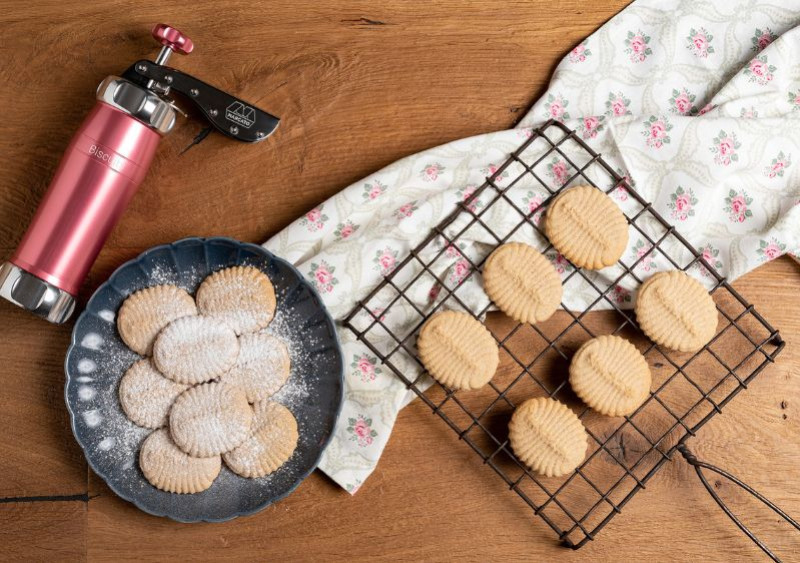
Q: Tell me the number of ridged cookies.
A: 14